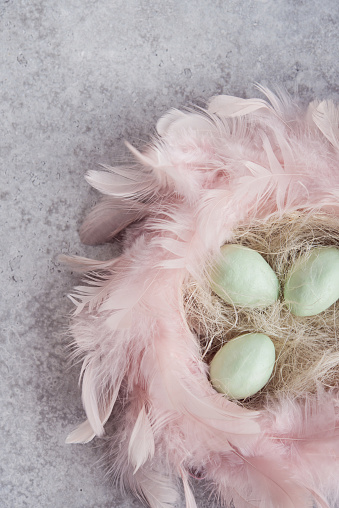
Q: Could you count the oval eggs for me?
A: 3